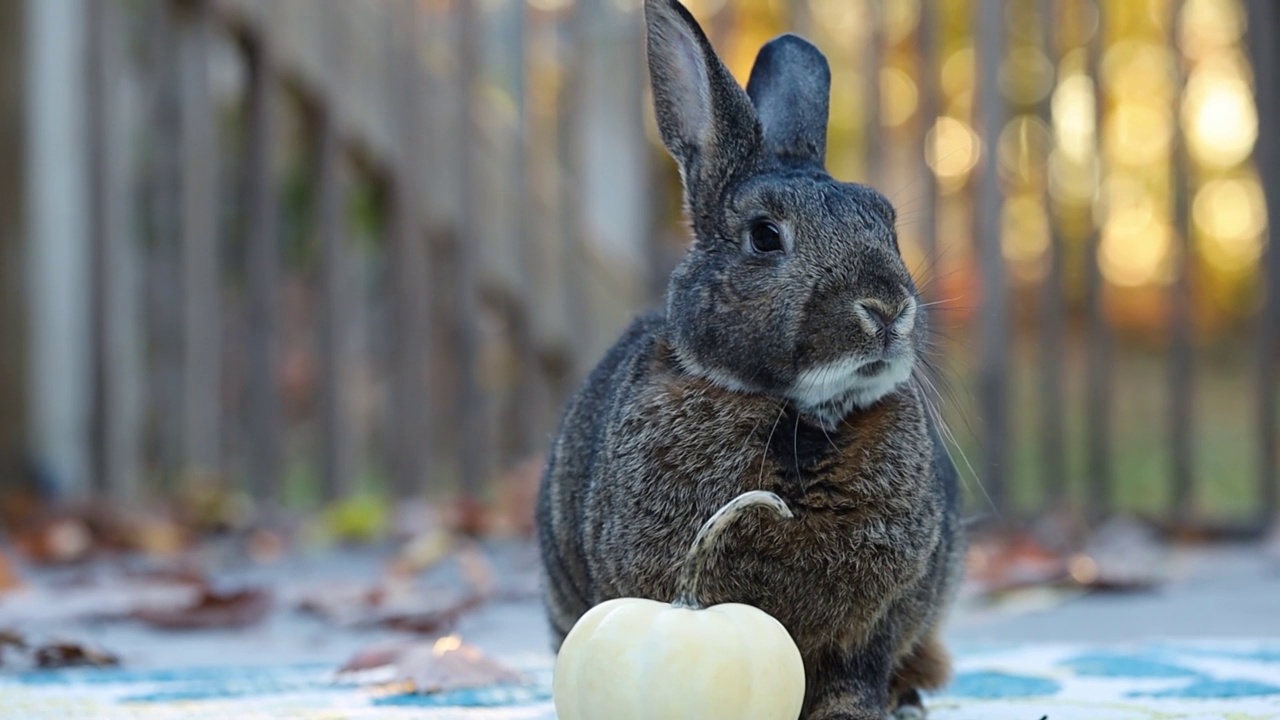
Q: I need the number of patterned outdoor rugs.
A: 1